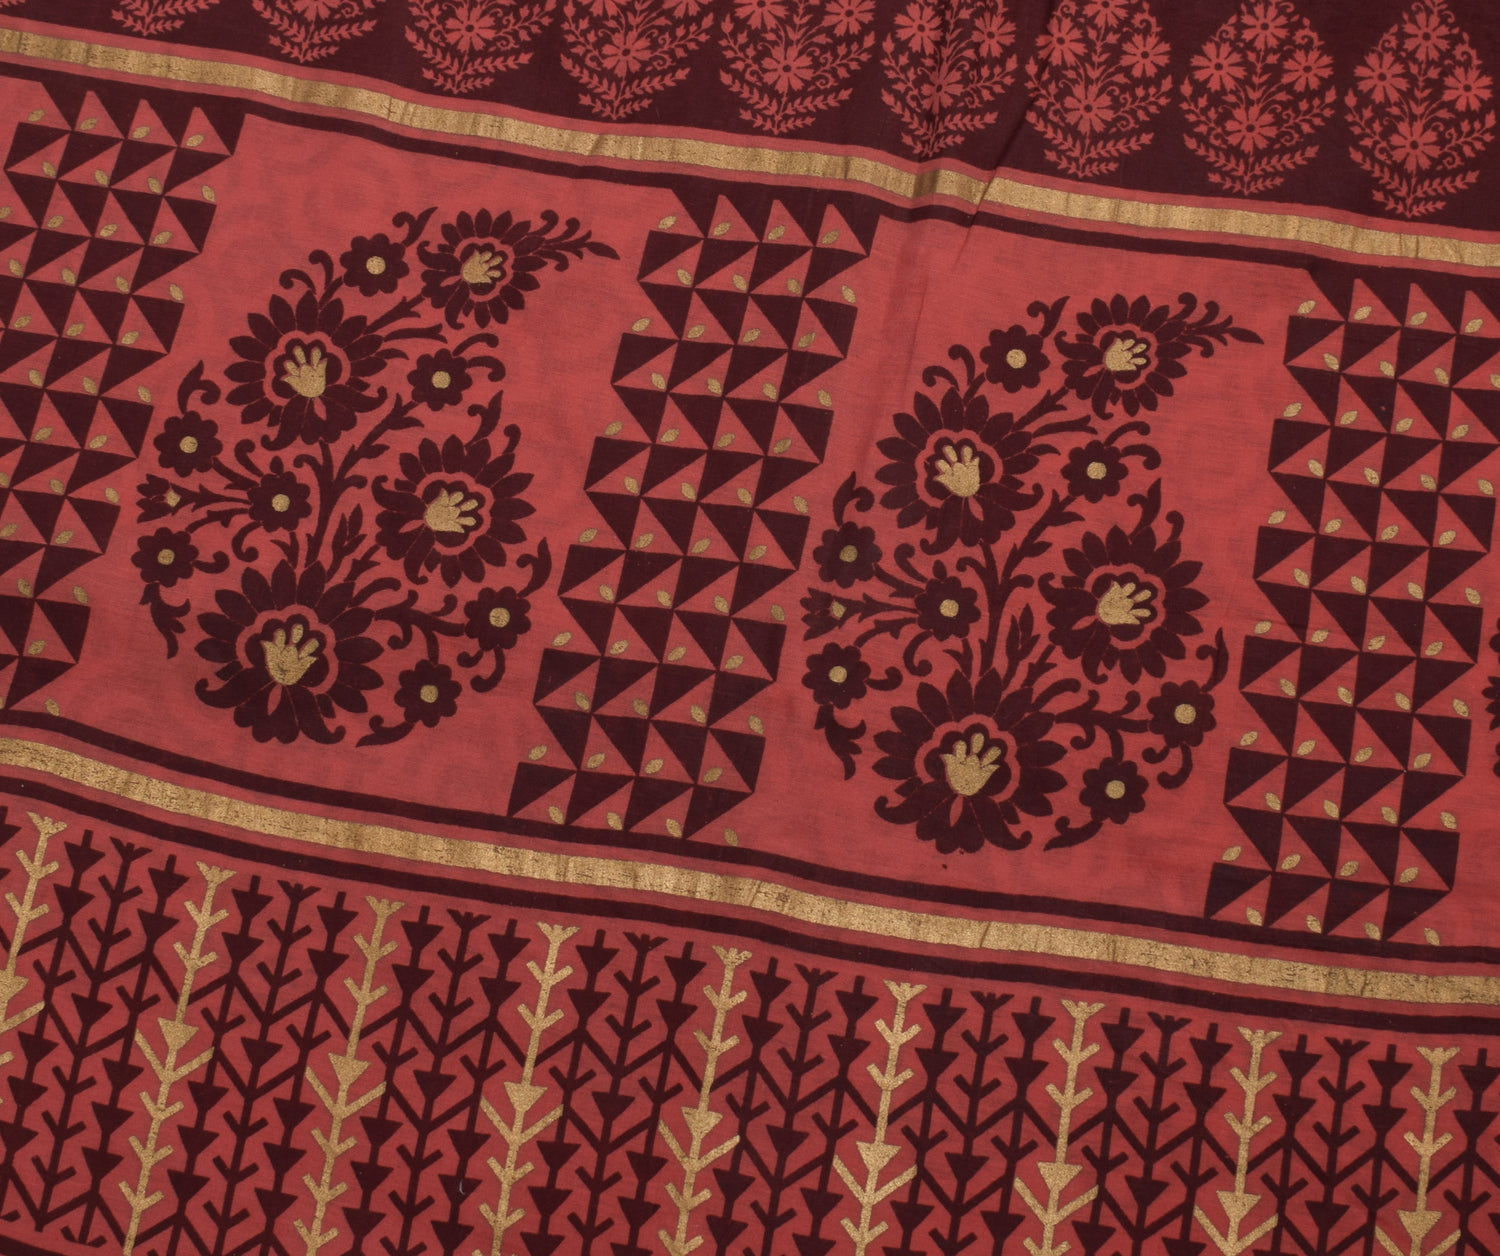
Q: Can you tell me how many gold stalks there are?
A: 9